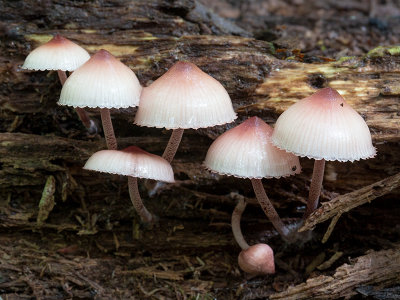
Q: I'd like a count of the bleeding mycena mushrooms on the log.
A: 7